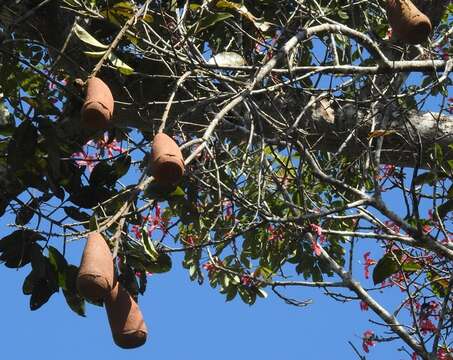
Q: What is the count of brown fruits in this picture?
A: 5